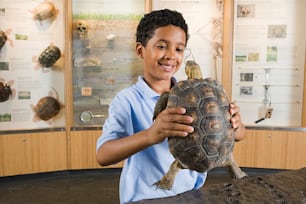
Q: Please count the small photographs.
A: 12